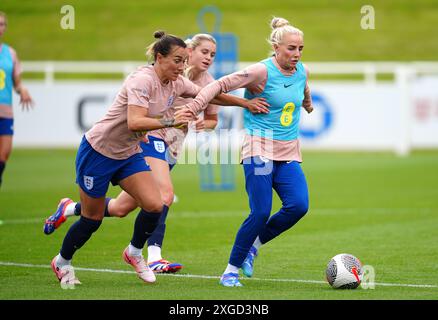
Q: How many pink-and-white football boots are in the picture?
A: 2